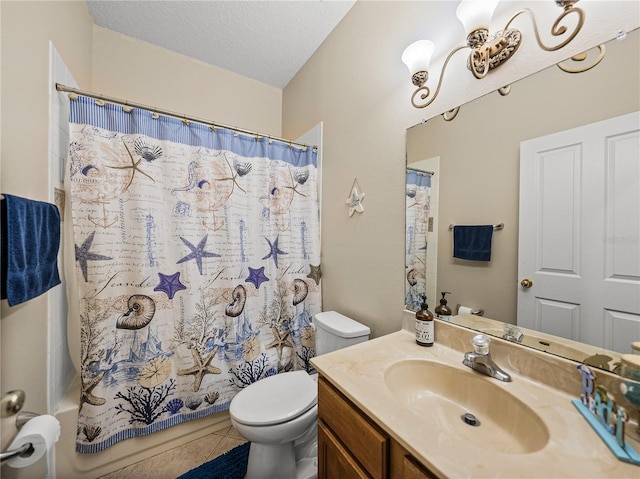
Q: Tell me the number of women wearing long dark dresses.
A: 0